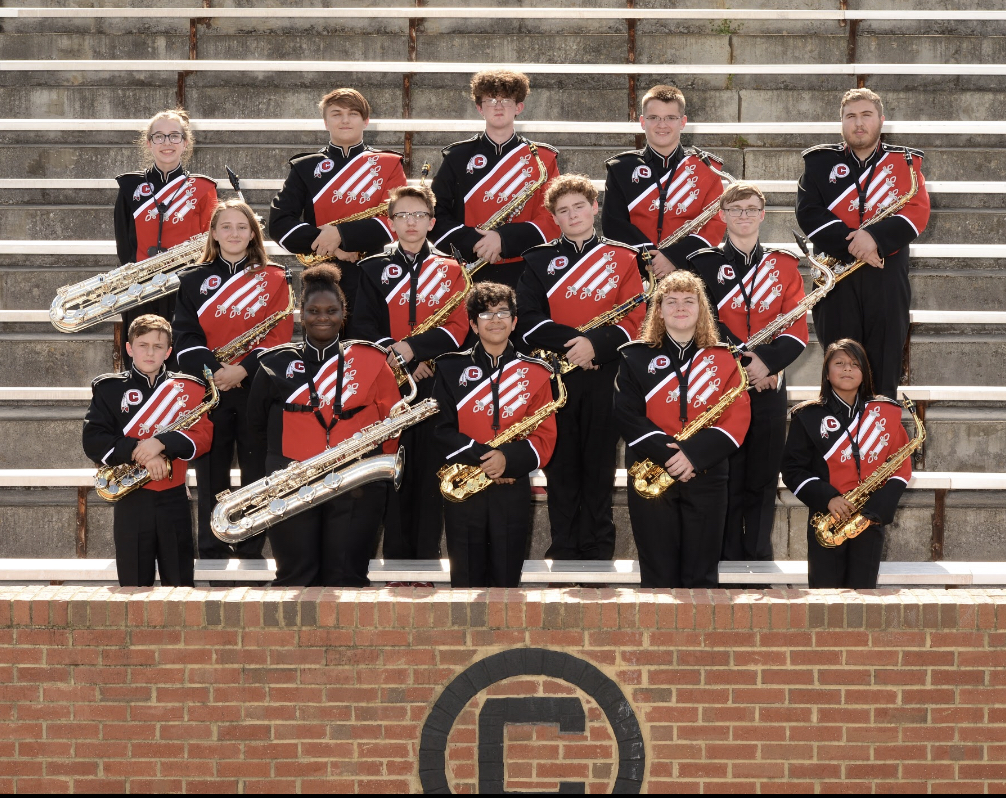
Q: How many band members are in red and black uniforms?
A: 14